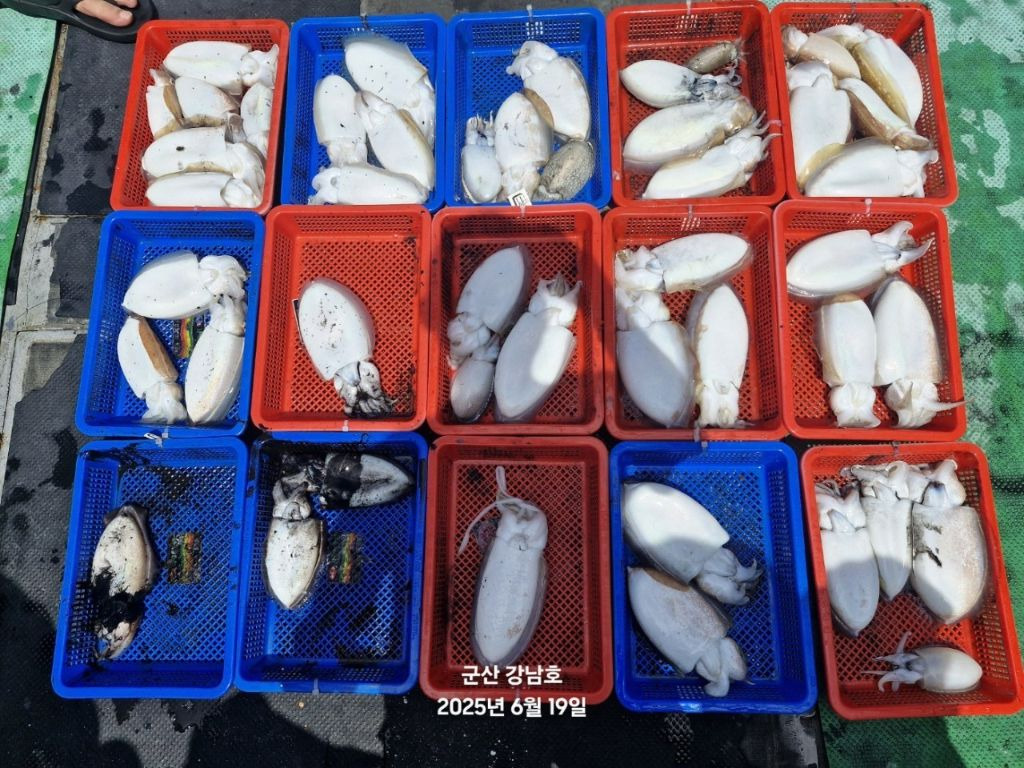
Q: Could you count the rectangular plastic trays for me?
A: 15